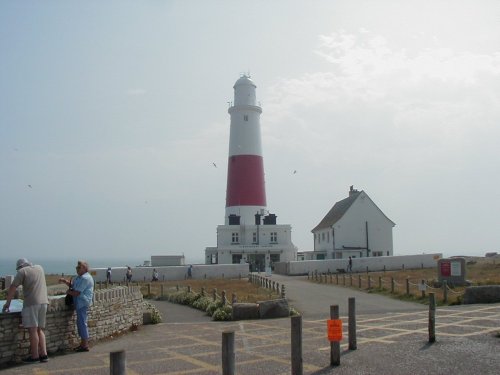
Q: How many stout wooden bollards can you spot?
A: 6